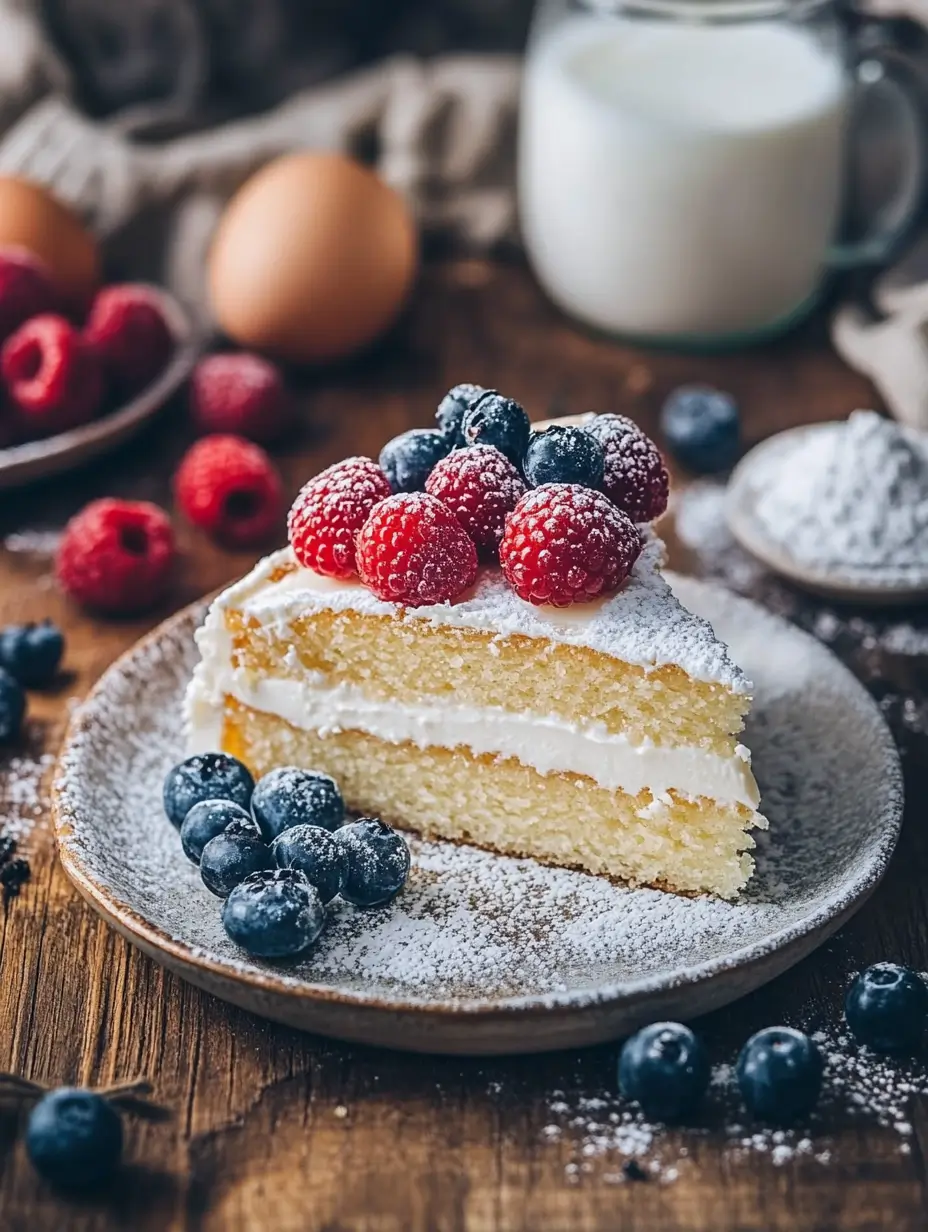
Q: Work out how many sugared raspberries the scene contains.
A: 5